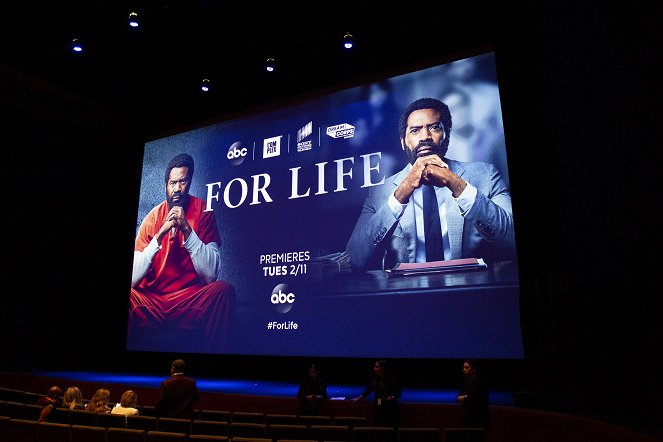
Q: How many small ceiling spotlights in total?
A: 5